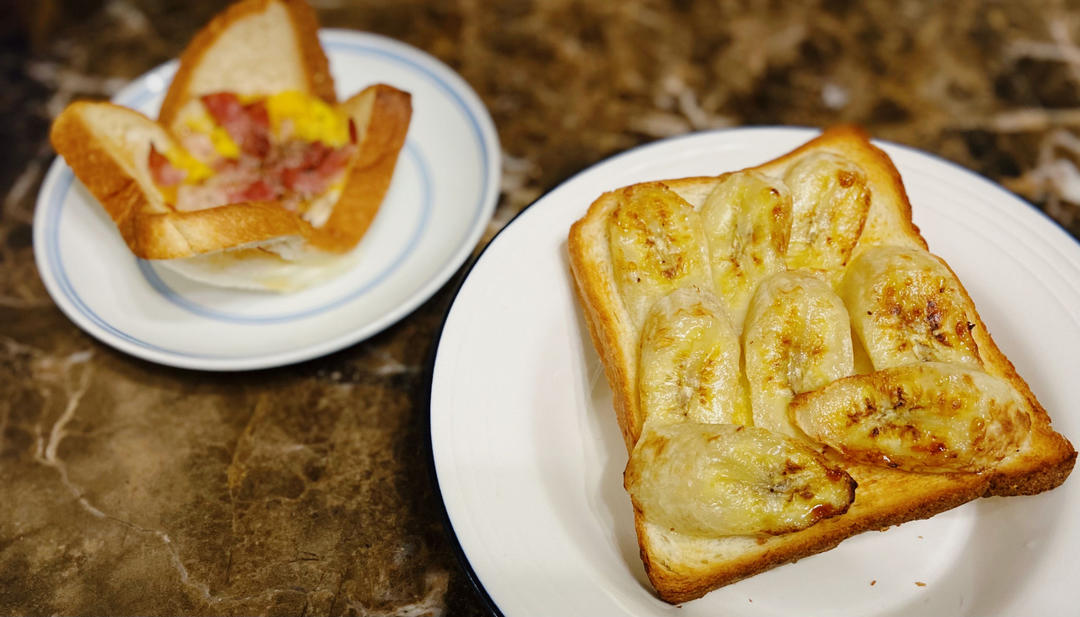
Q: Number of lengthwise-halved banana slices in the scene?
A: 8